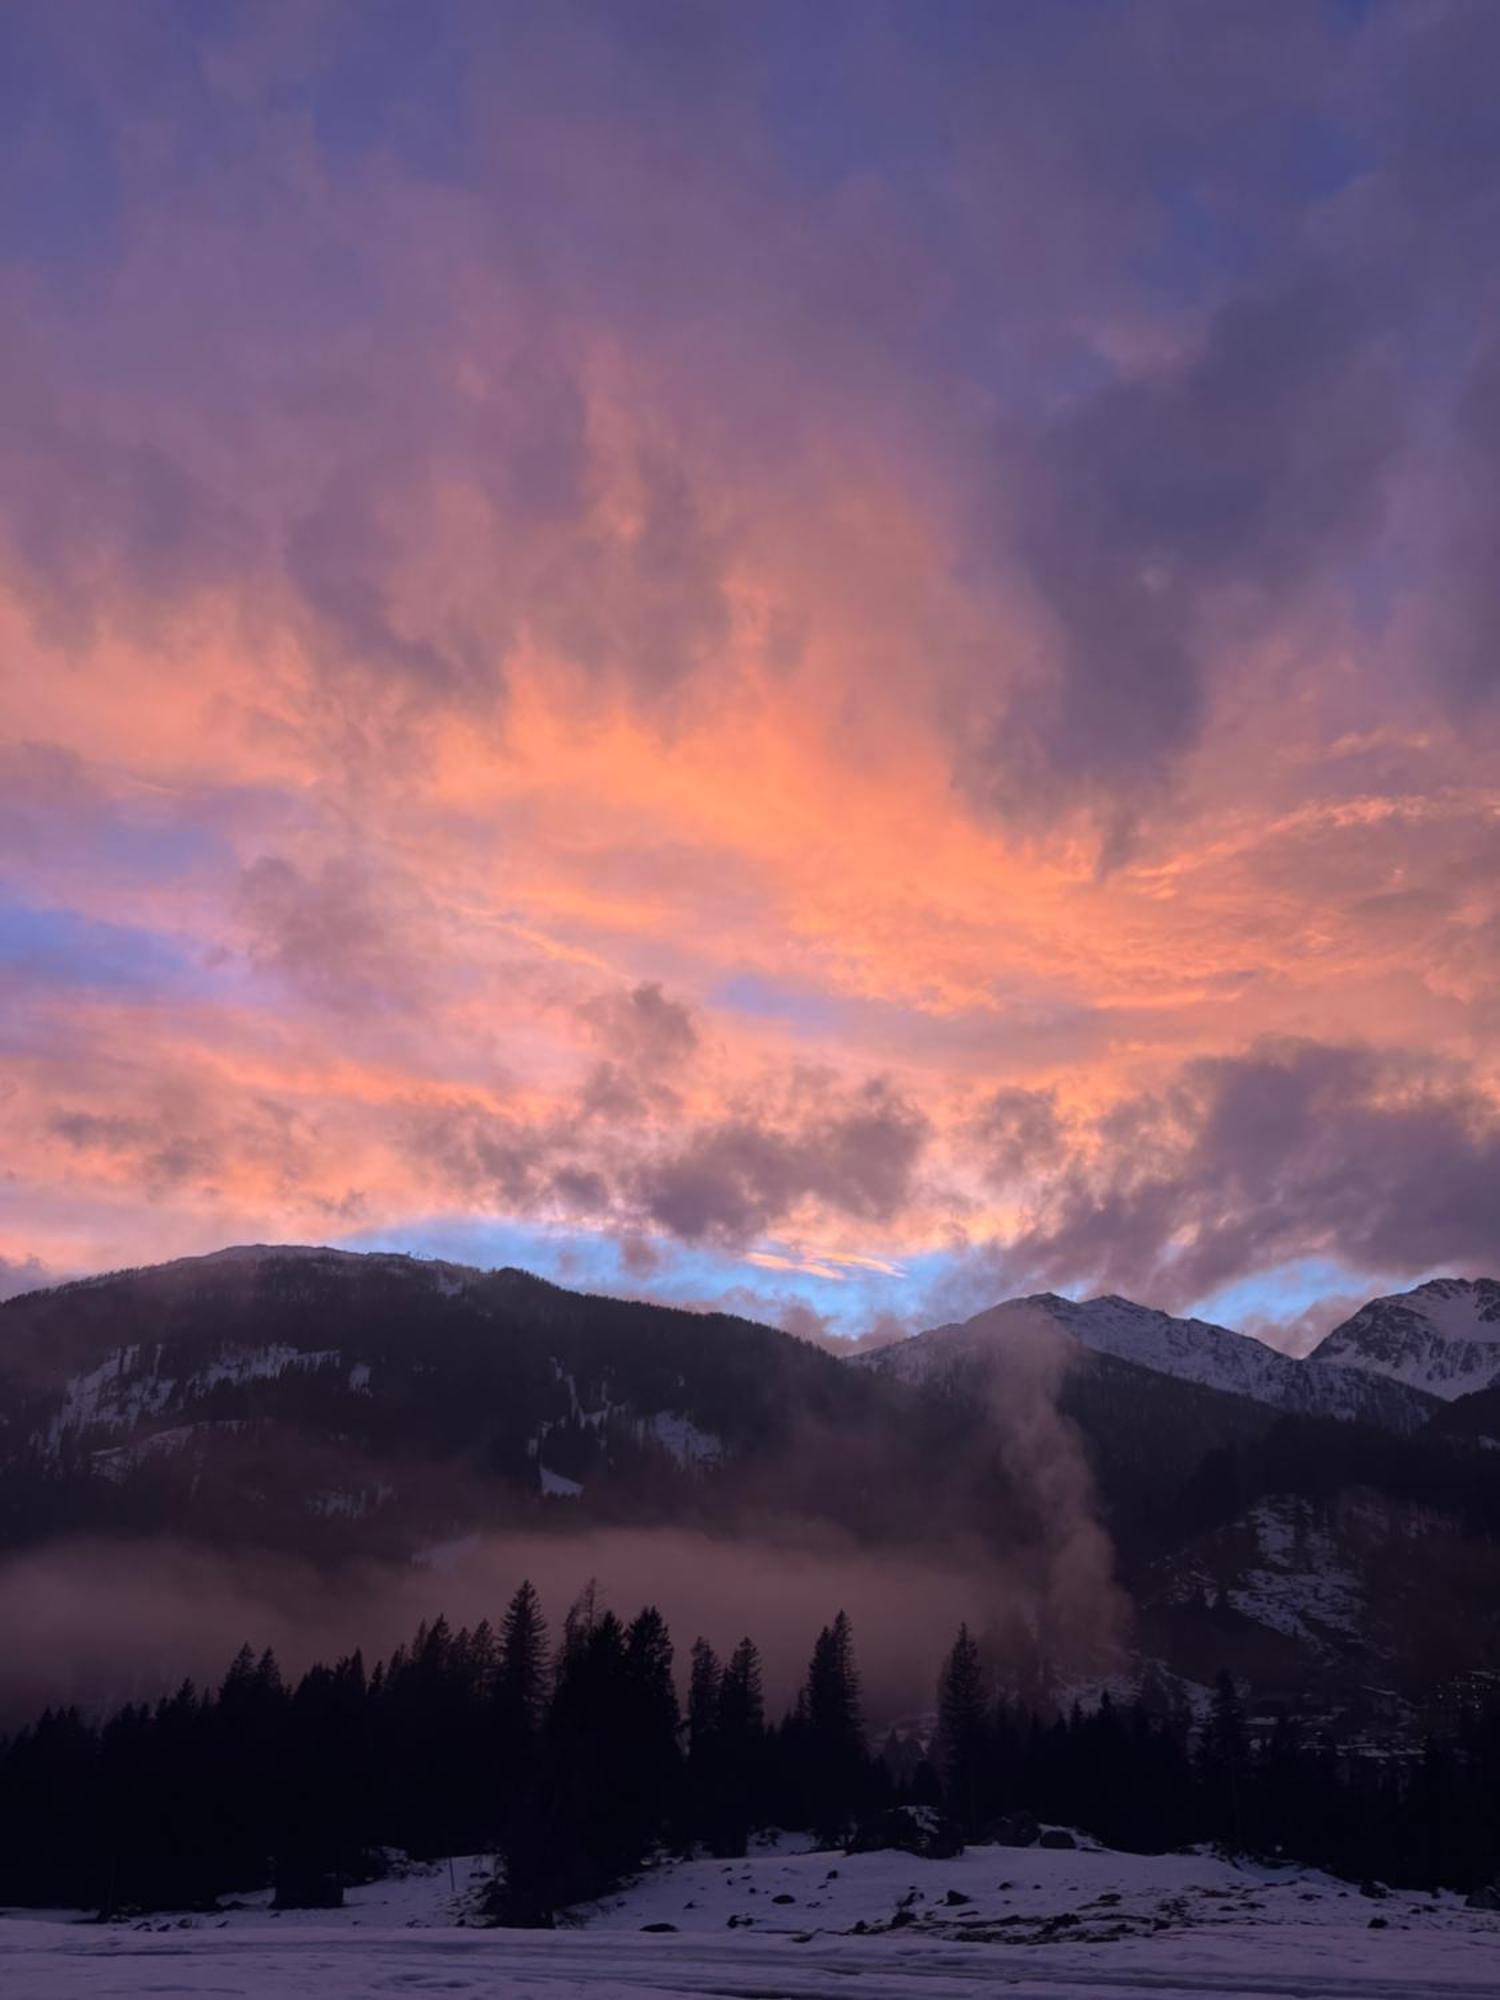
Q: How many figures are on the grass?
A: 0